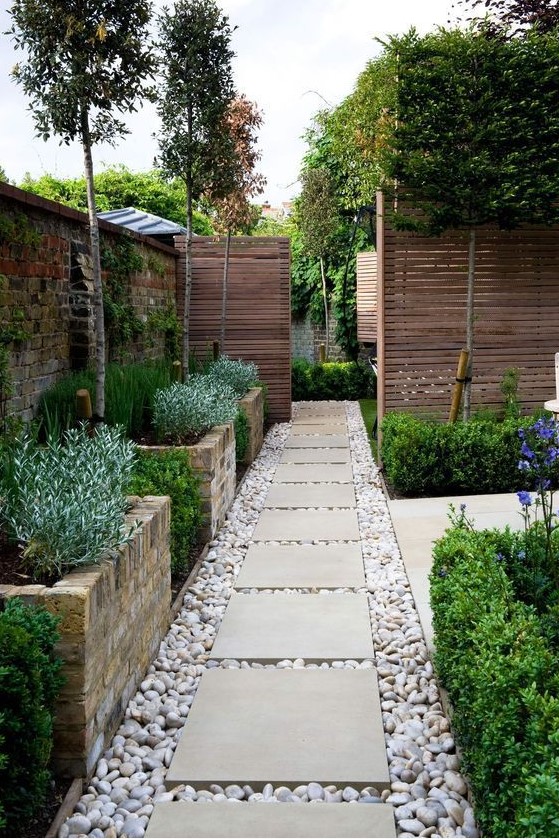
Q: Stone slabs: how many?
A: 13